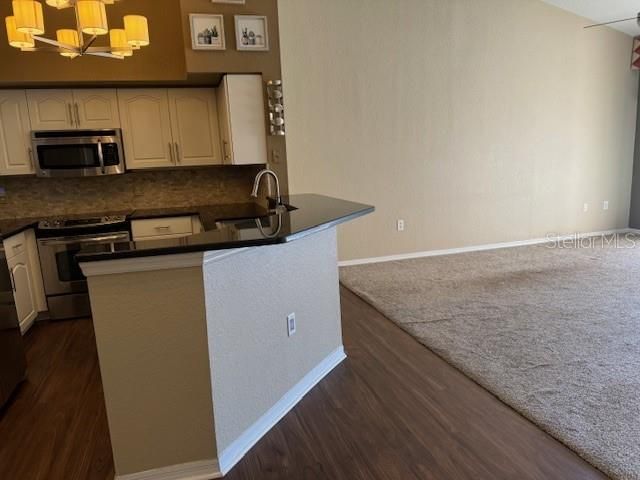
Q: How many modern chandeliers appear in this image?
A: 1